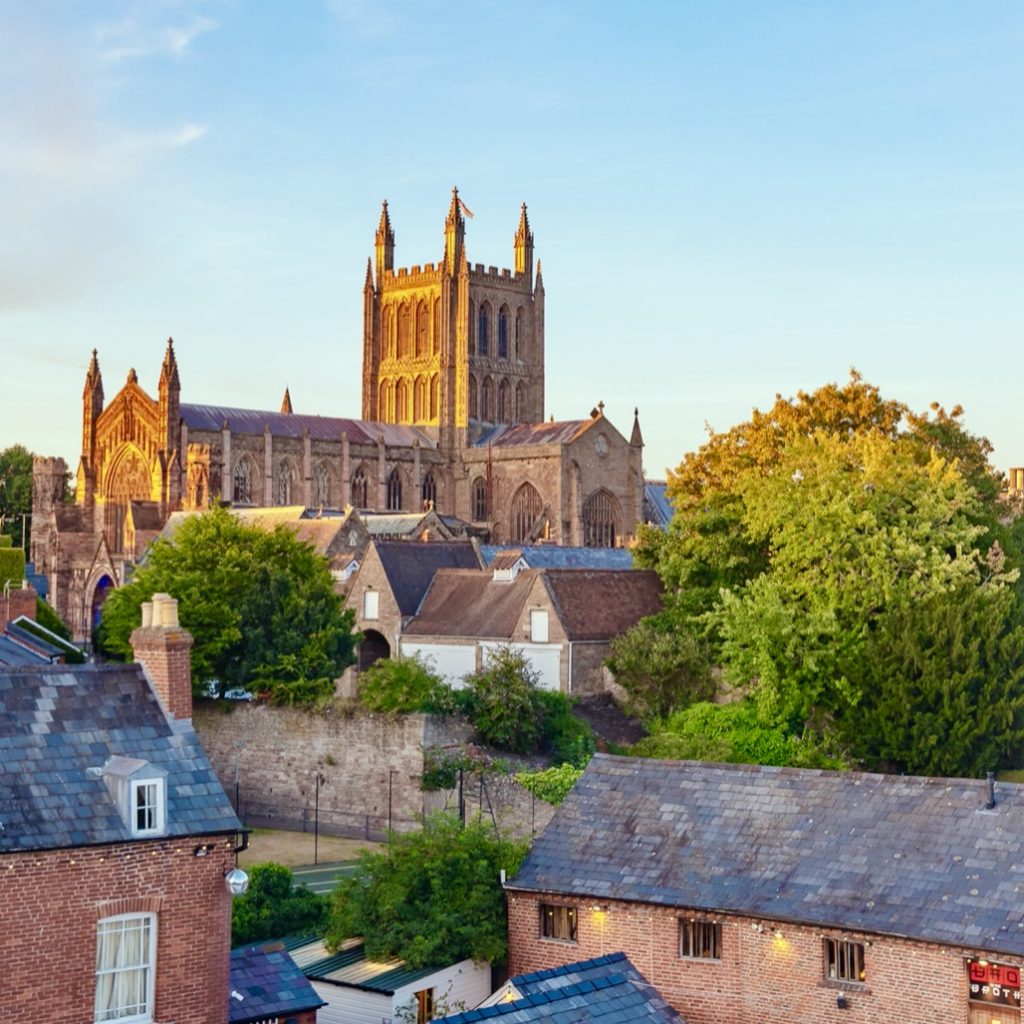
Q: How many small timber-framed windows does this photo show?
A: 3